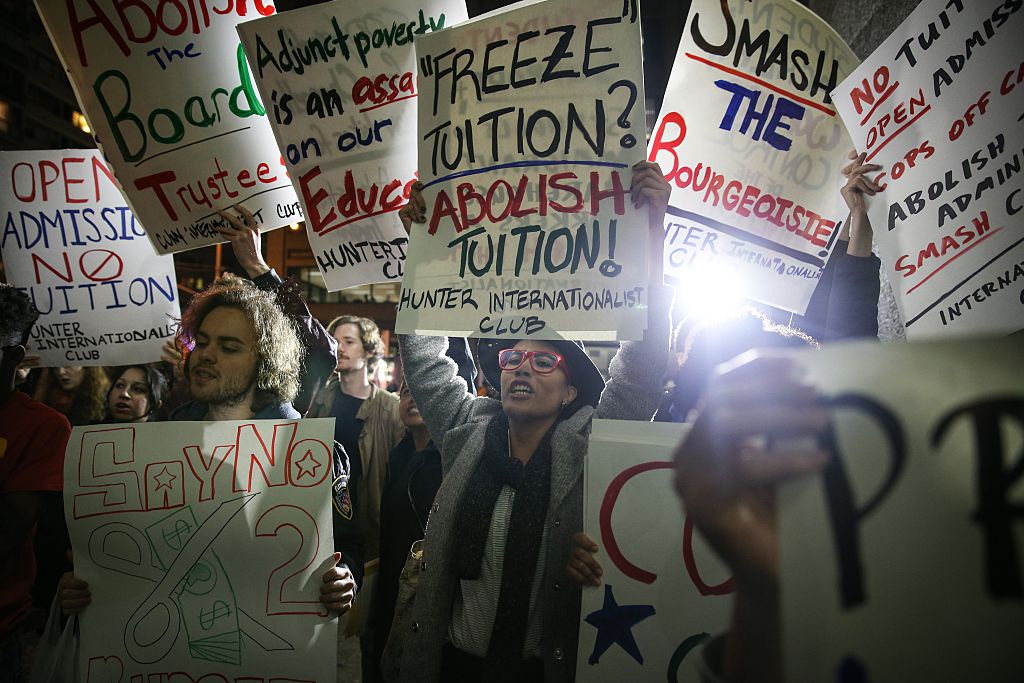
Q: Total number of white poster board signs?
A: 9